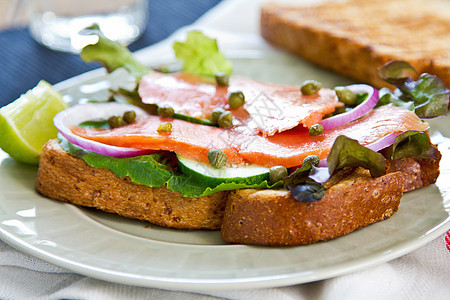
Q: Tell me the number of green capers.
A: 14